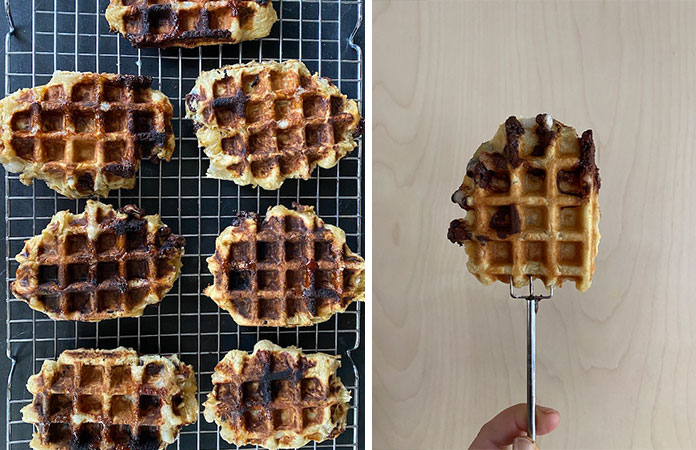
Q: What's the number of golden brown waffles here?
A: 8